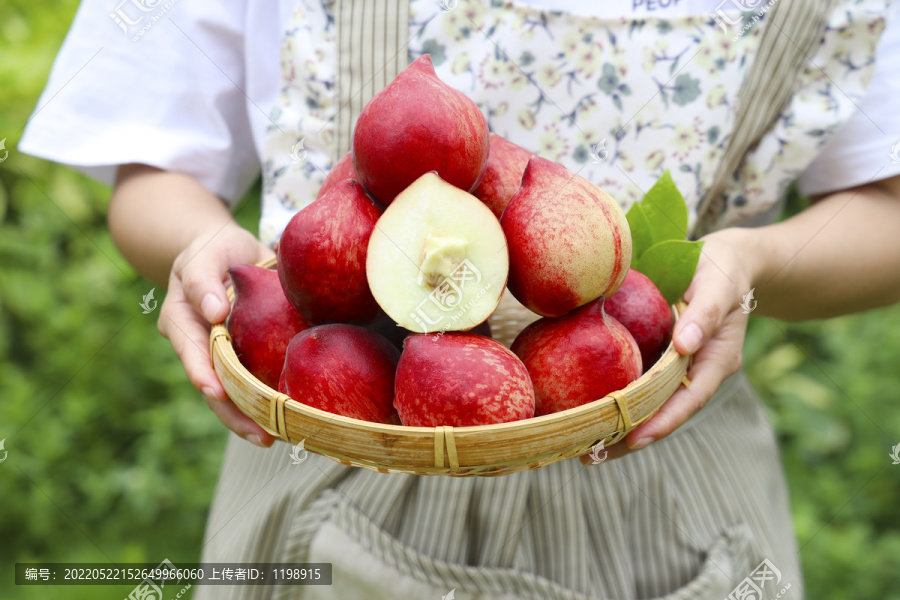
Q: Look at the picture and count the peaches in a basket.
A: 11